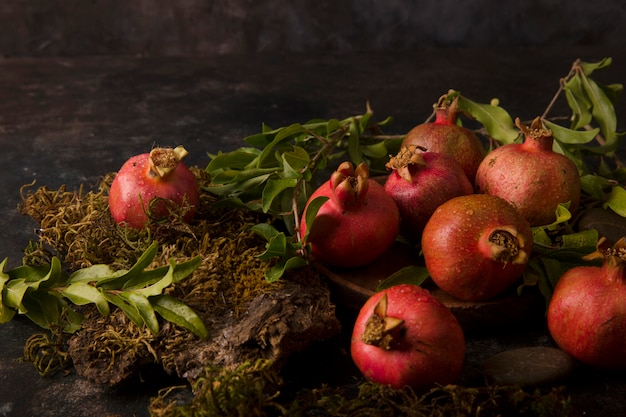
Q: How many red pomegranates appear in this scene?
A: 8